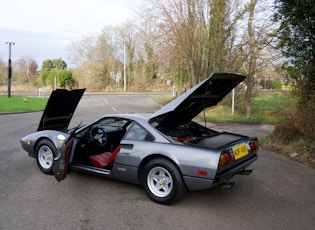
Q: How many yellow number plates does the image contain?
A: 1